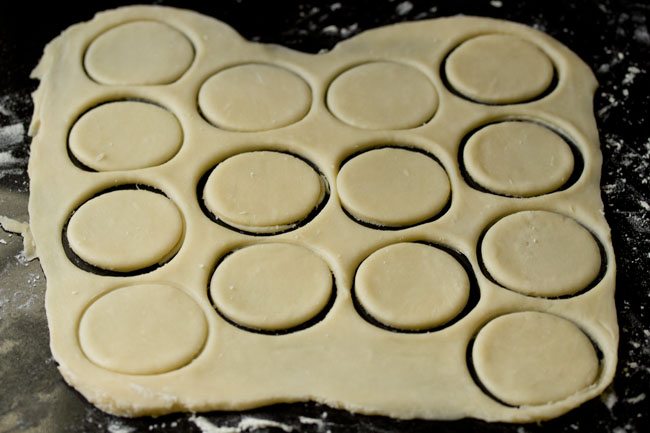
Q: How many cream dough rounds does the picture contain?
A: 14